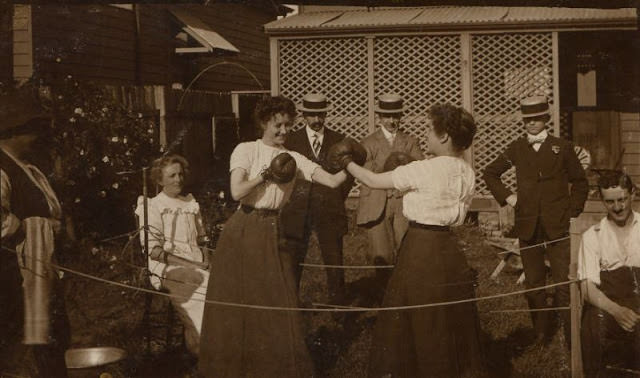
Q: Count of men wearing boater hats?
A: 3